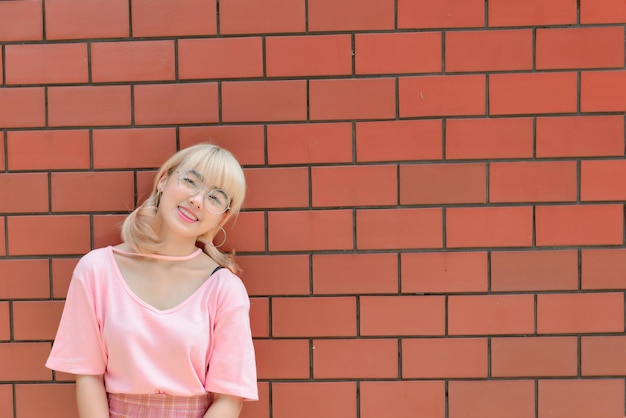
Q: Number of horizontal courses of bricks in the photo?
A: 10